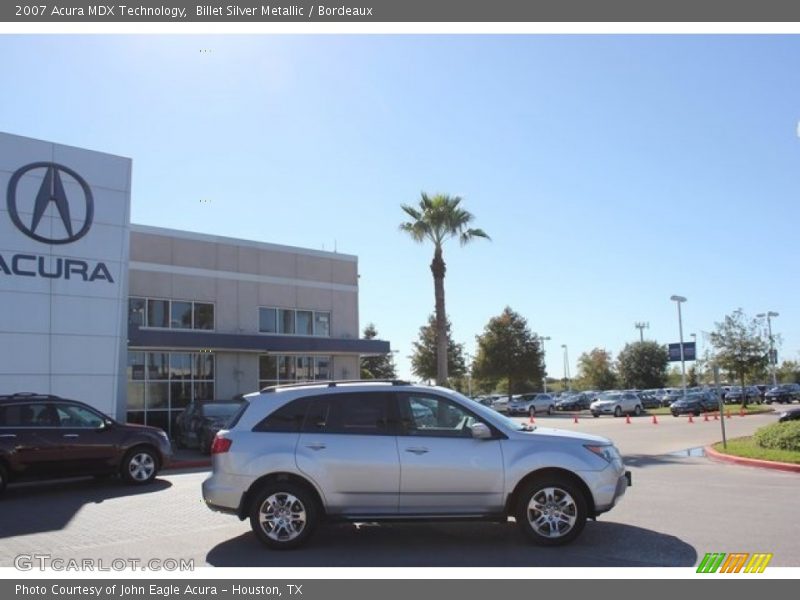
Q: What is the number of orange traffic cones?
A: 9